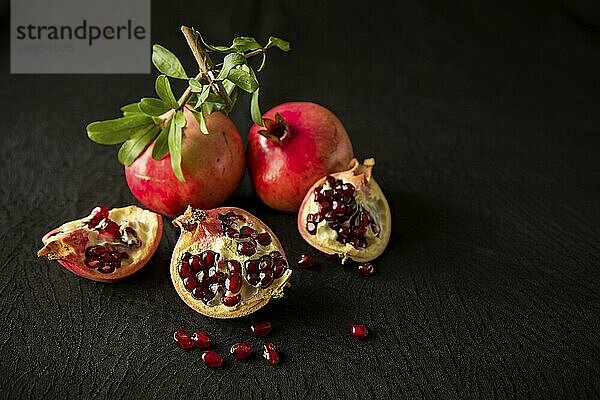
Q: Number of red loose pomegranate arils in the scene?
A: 9